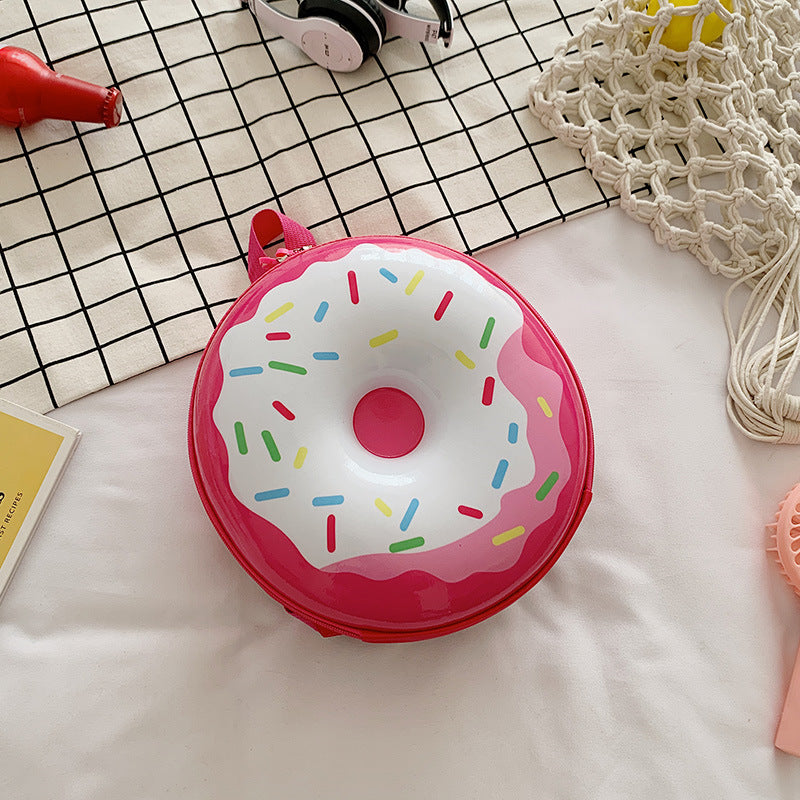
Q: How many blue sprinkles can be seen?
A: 9